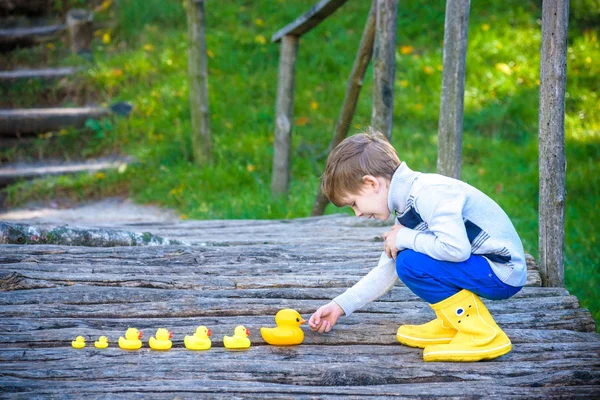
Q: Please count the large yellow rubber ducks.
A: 1